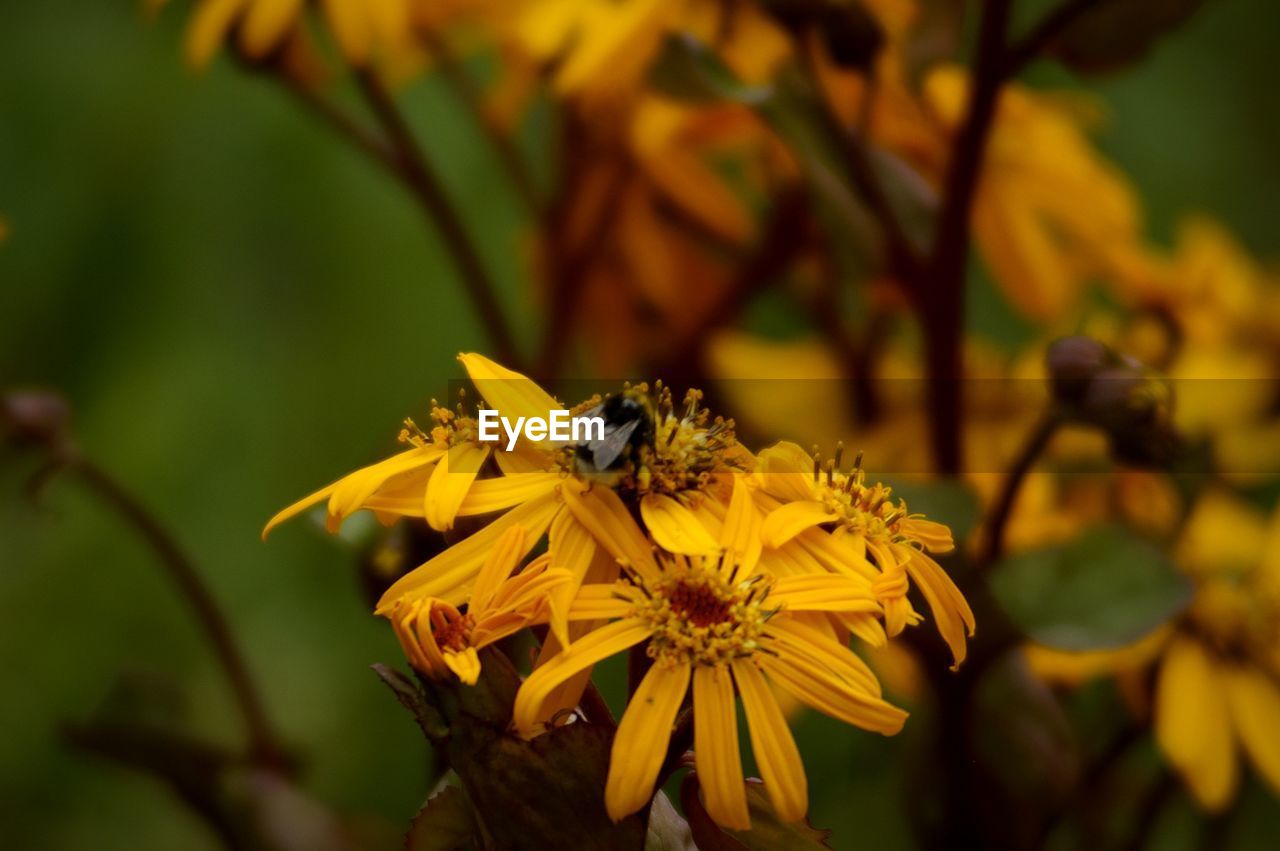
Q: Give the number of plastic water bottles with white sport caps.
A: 0